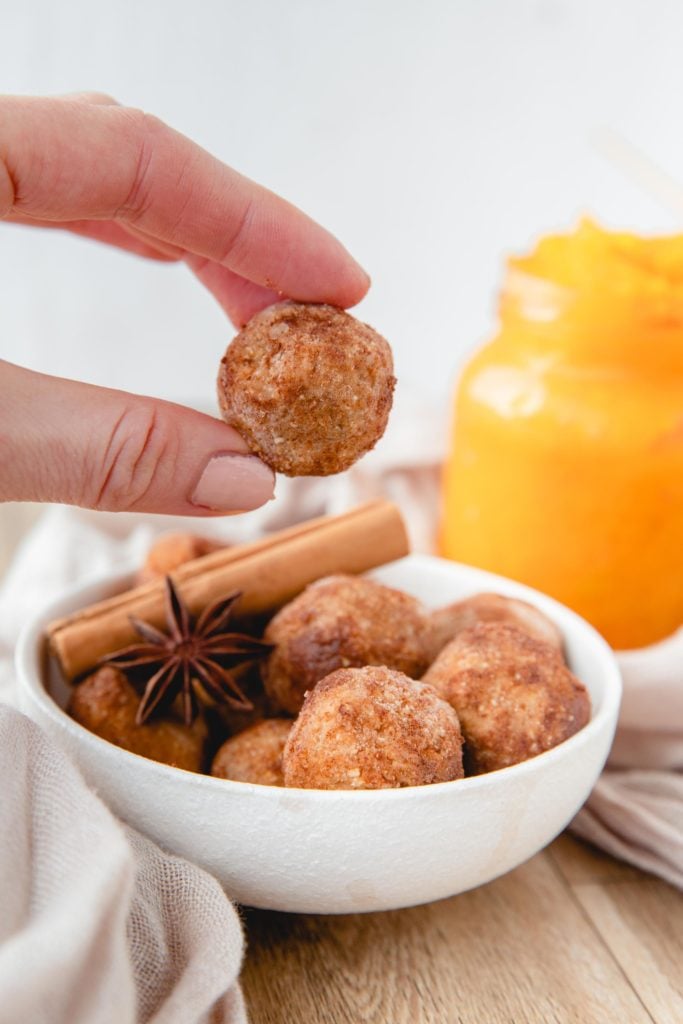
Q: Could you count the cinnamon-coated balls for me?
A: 8